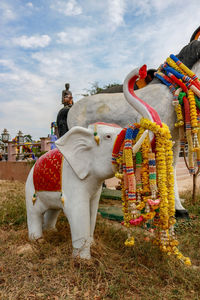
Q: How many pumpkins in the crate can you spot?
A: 0